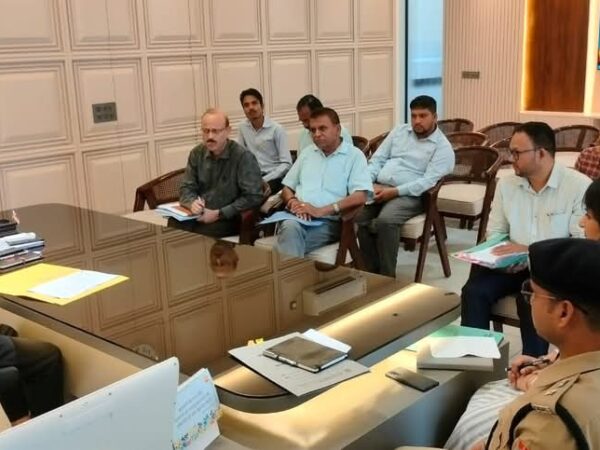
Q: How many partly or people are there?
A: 10